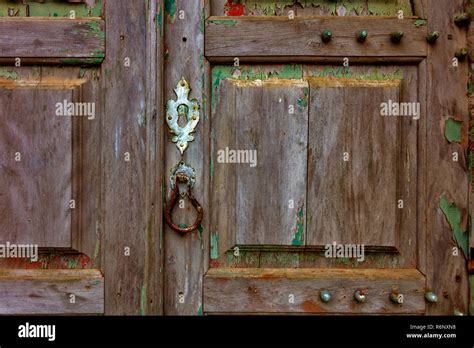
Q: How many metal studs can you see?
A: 11